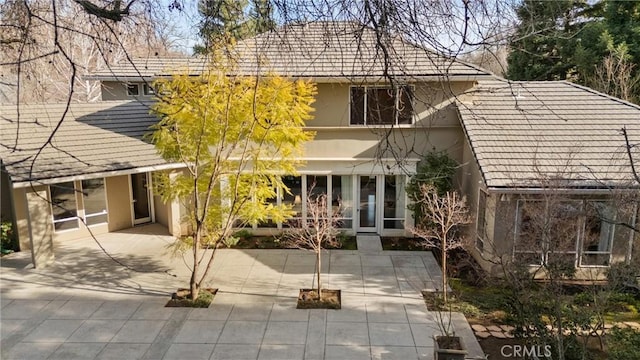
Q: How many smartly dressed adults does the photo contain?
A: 0